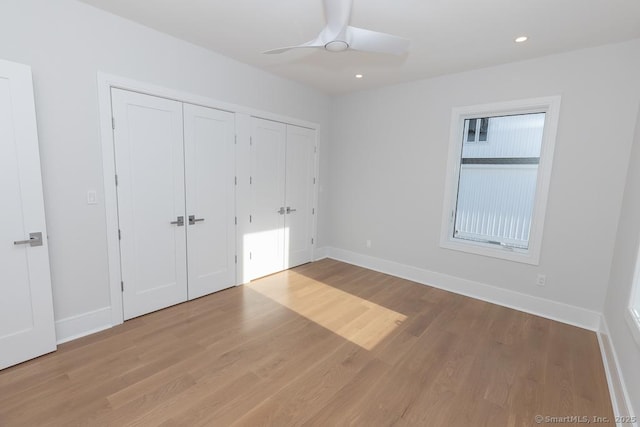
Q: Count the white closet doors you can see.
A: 4